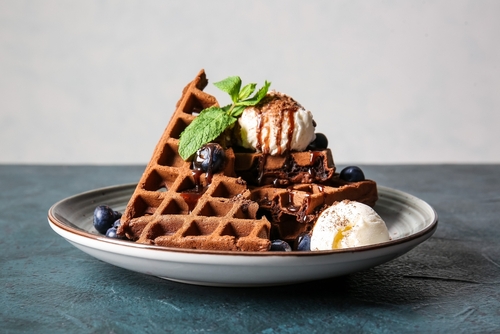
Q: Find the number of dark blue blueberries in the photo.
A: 9